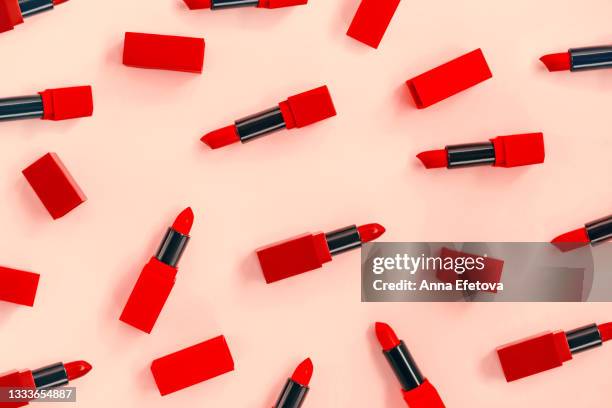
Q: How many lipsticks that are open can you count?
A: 13